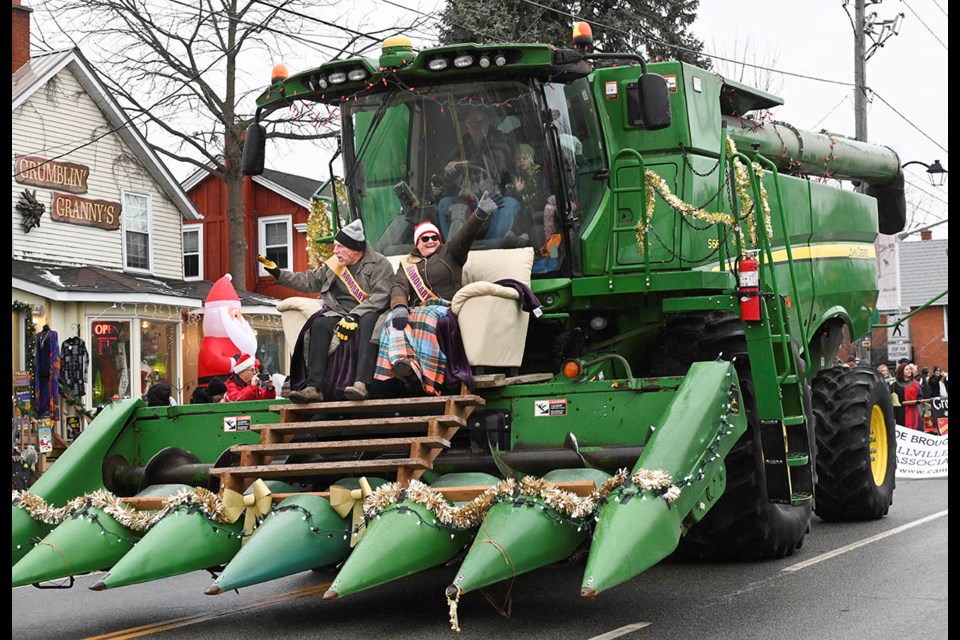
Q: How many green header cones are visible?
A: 7